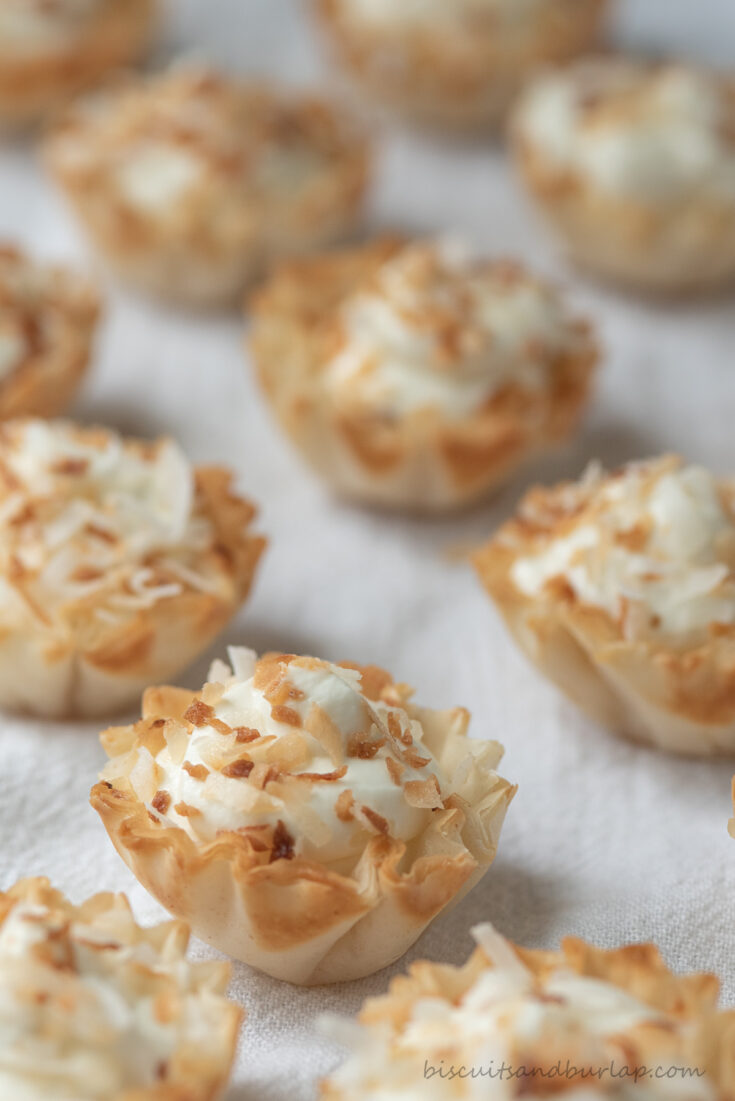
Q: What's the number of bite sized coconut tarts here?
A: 11